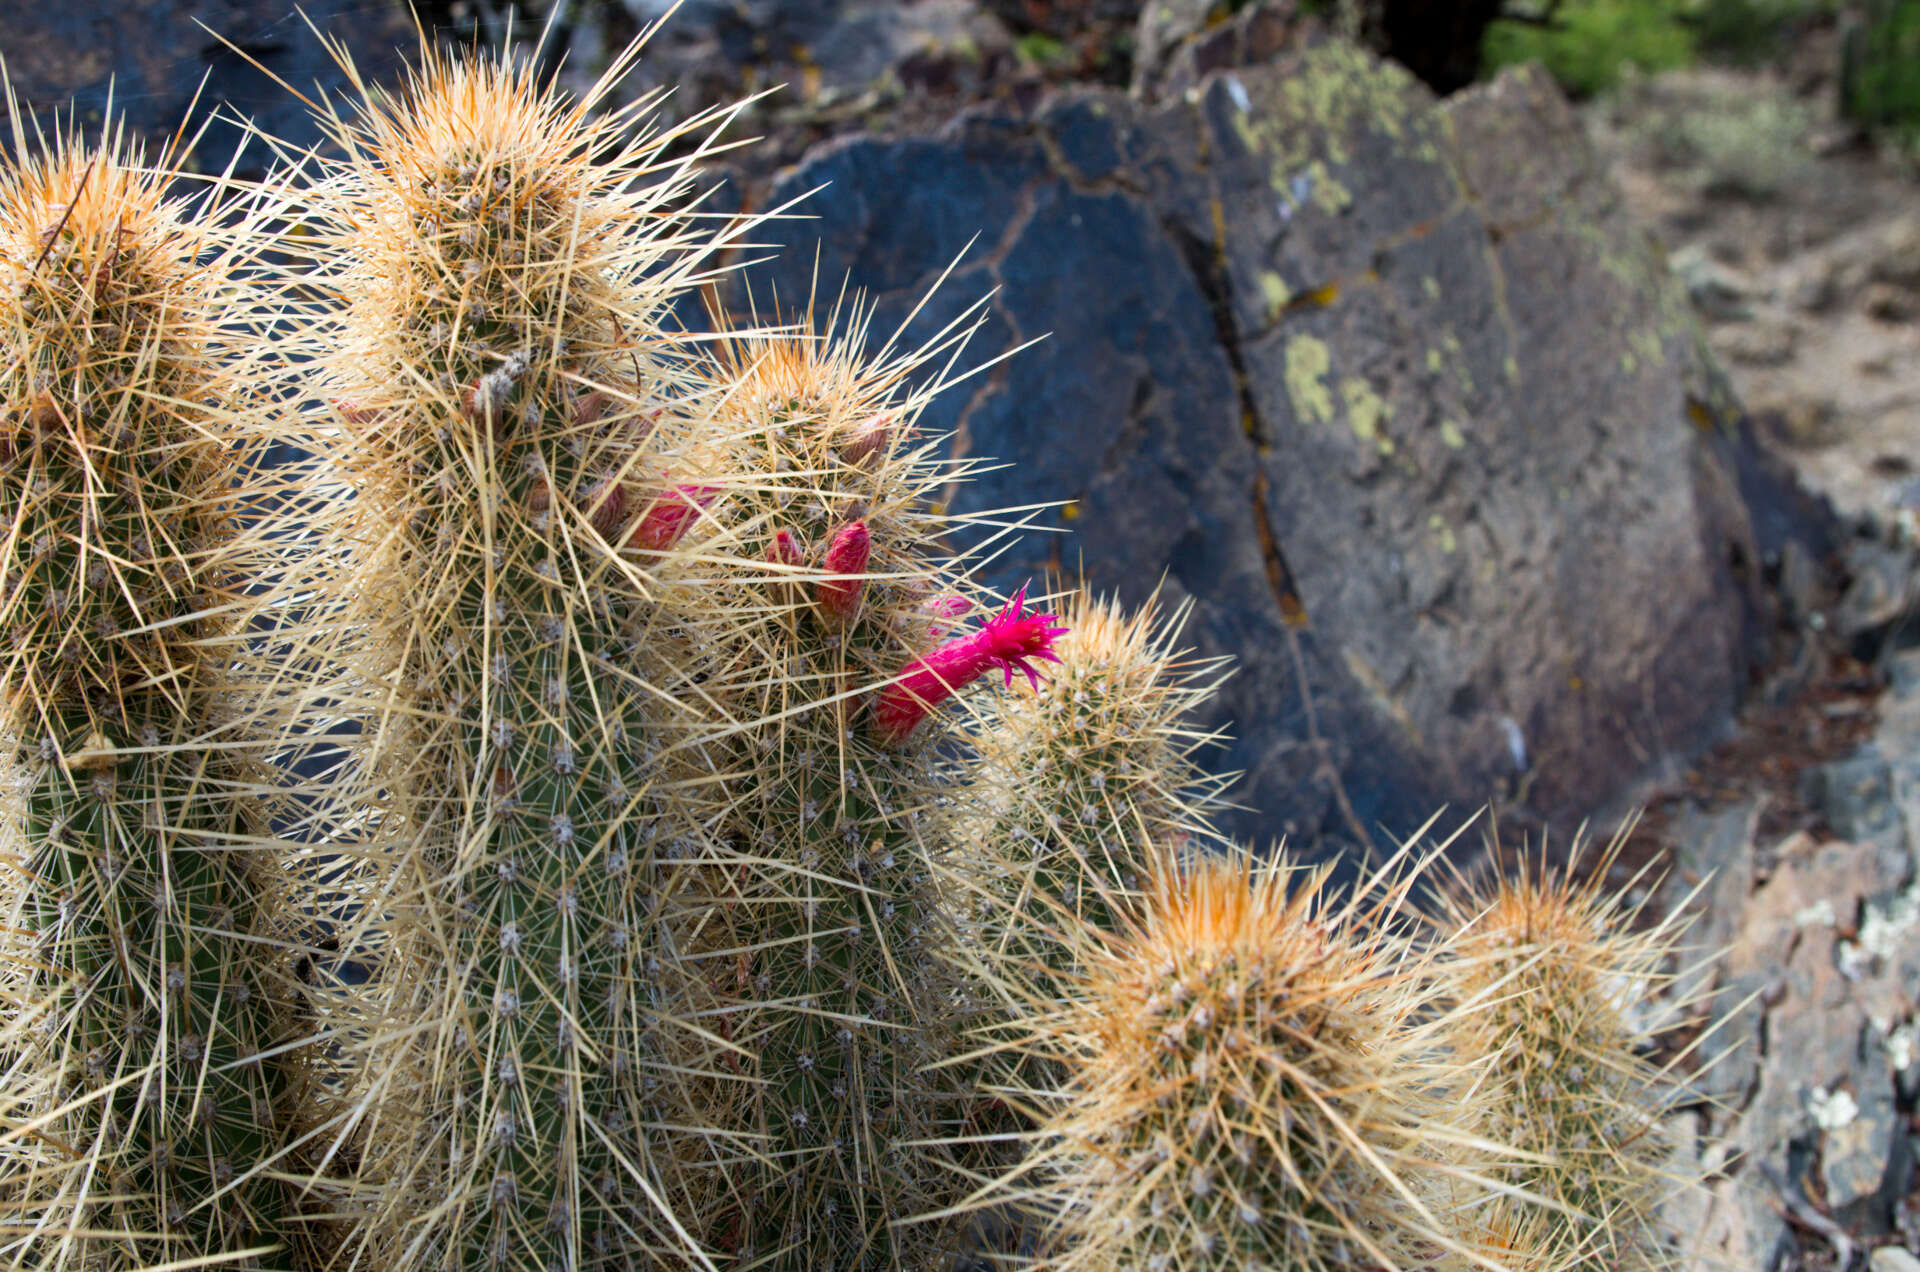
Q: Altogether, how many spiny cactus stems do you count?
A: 6